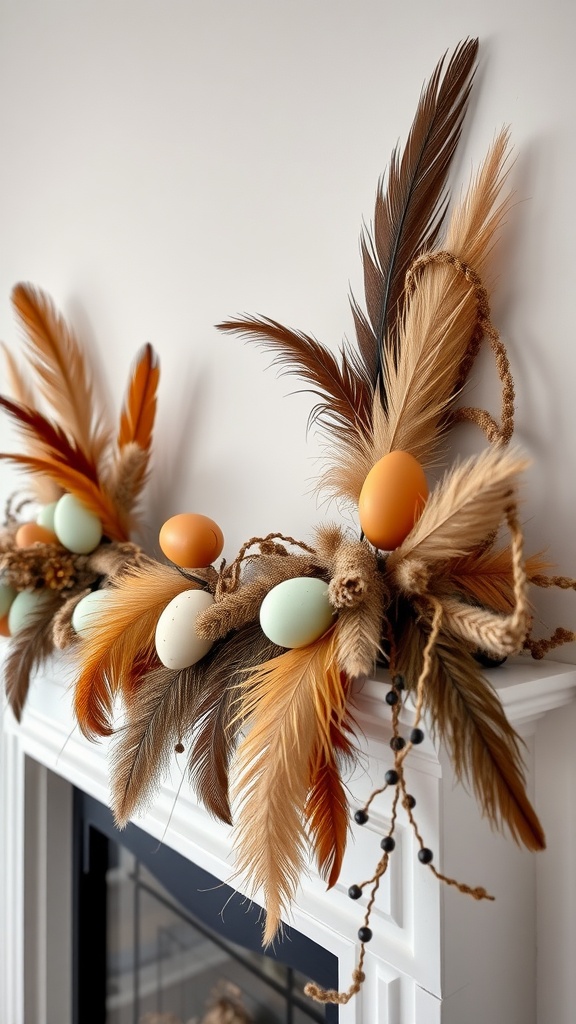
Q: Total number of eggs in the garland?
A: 11